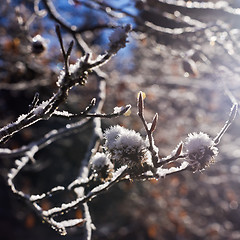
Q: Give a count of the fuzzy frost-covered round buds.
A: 3